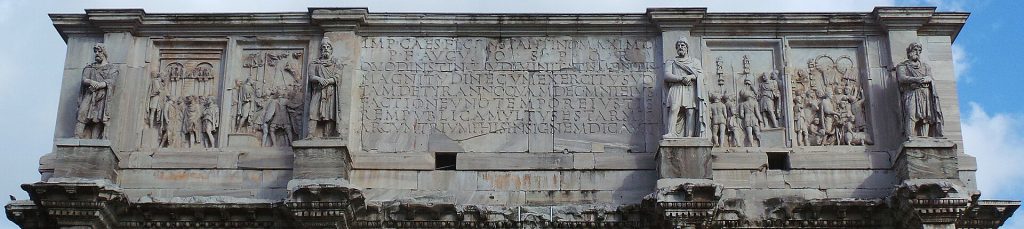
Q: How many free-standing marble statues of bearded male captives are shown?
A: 4